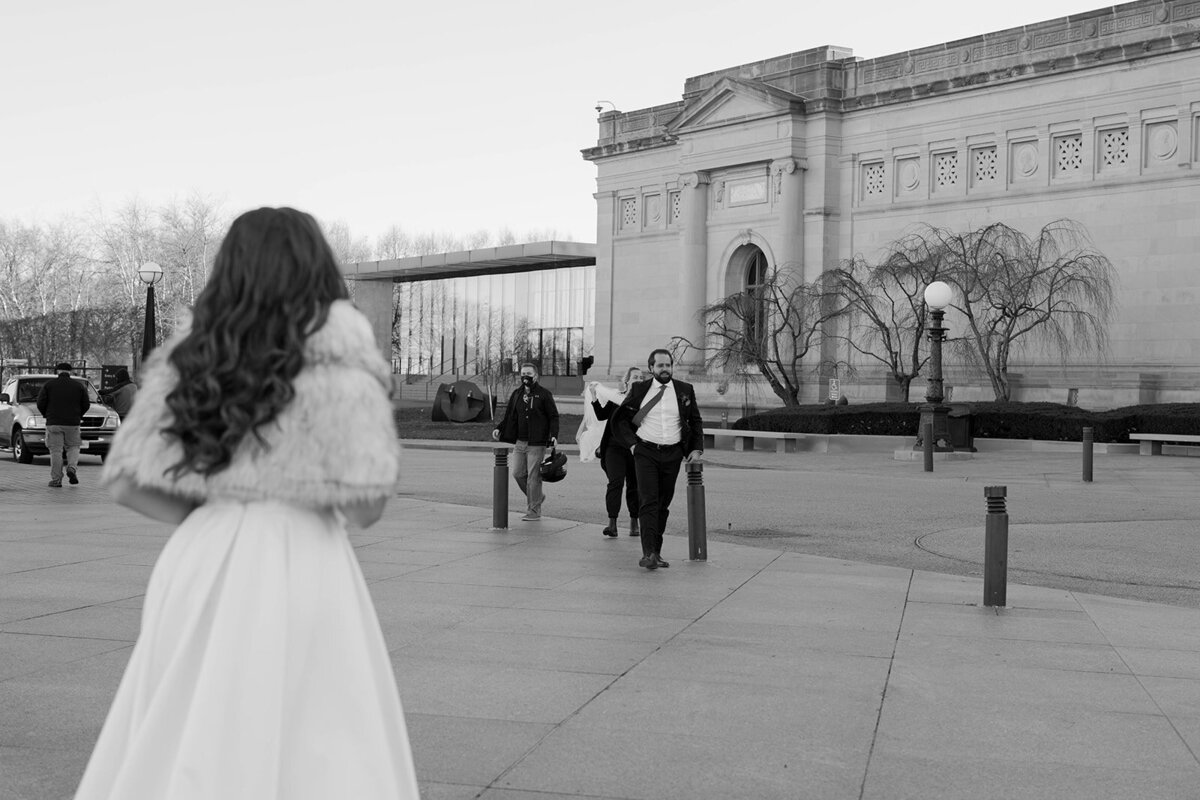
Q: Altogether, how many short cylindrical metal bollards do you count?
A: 5